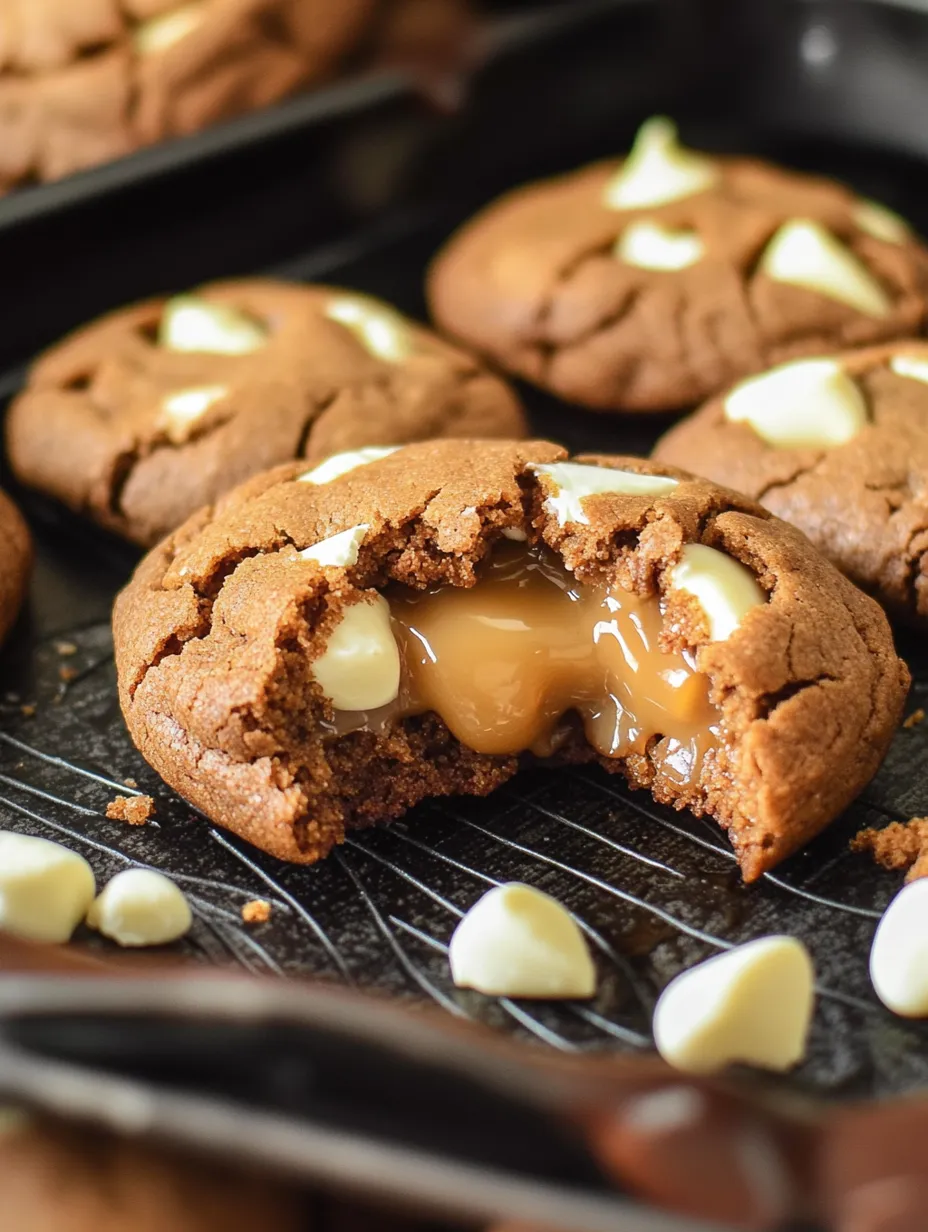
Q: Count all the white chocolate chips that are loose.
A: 5